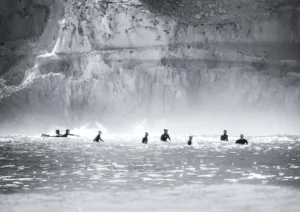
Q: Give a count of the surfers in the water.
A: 8